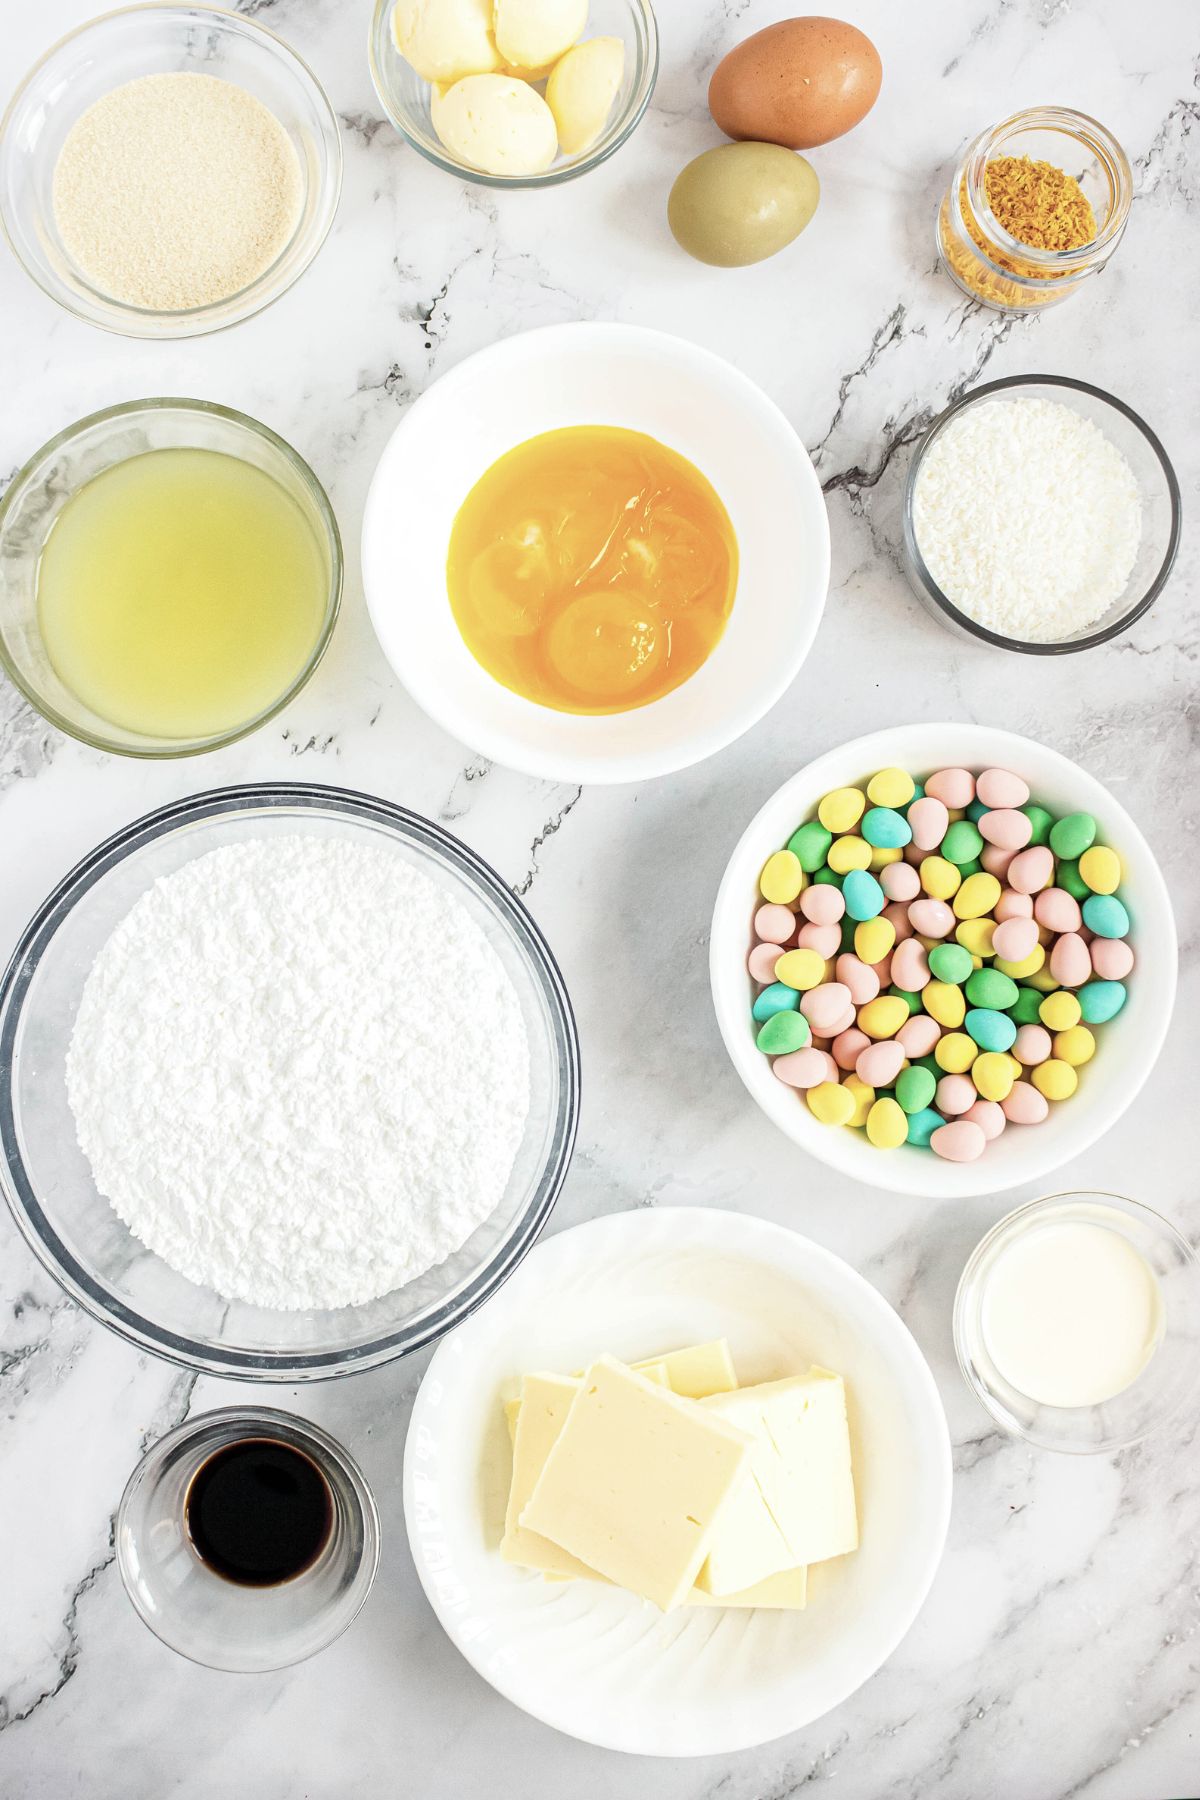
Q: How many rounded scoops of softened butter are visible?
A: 4